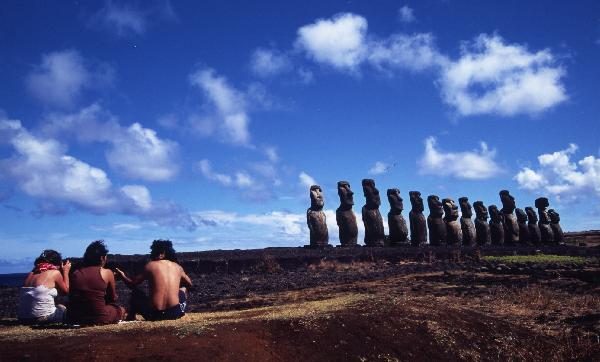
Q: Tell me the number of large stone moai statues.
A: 15